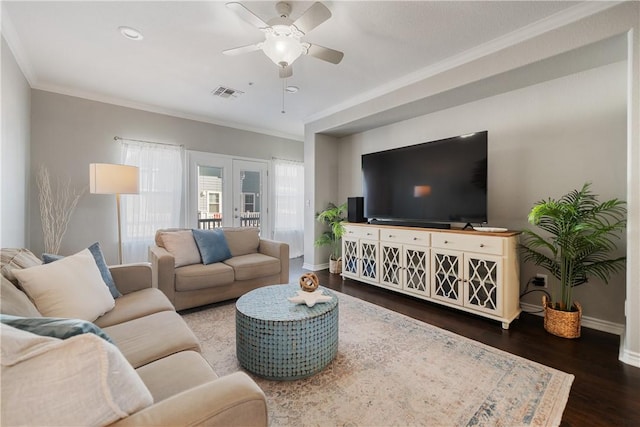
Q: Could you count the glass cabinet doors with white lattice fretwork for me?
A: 6